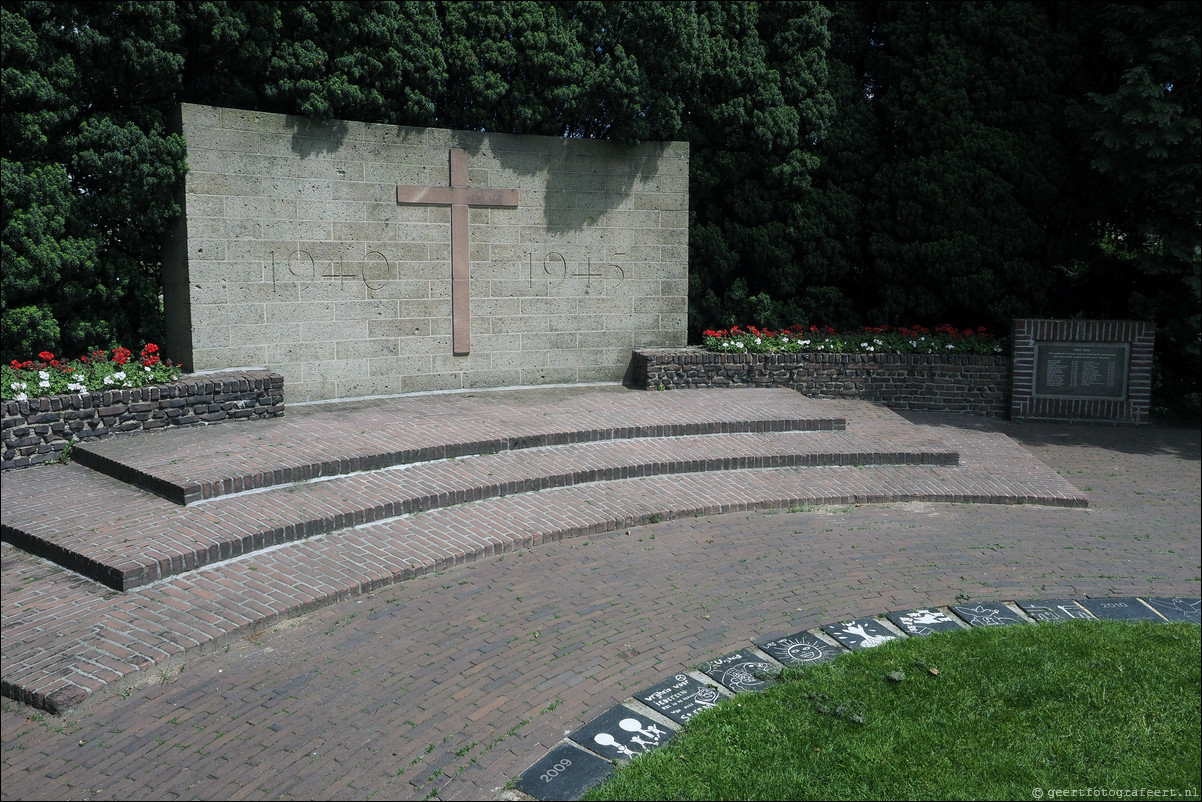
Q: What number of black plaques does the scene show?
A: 11